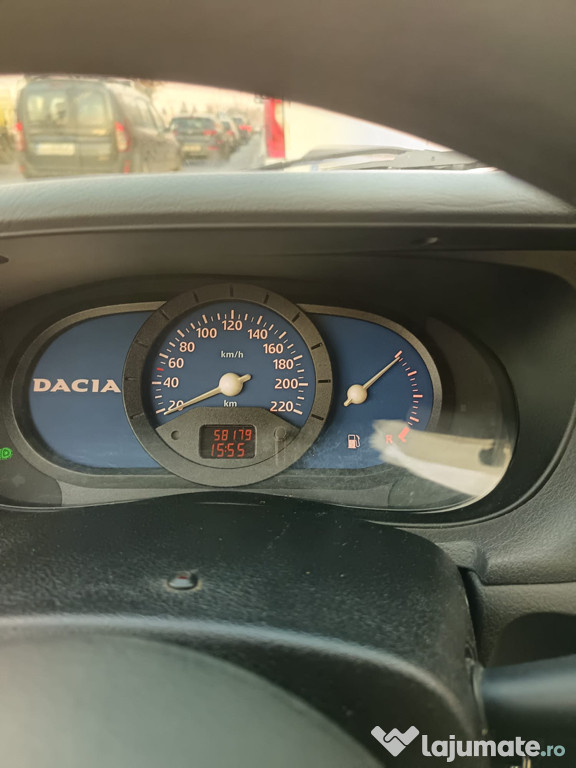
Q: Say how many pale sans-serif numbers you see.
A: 11